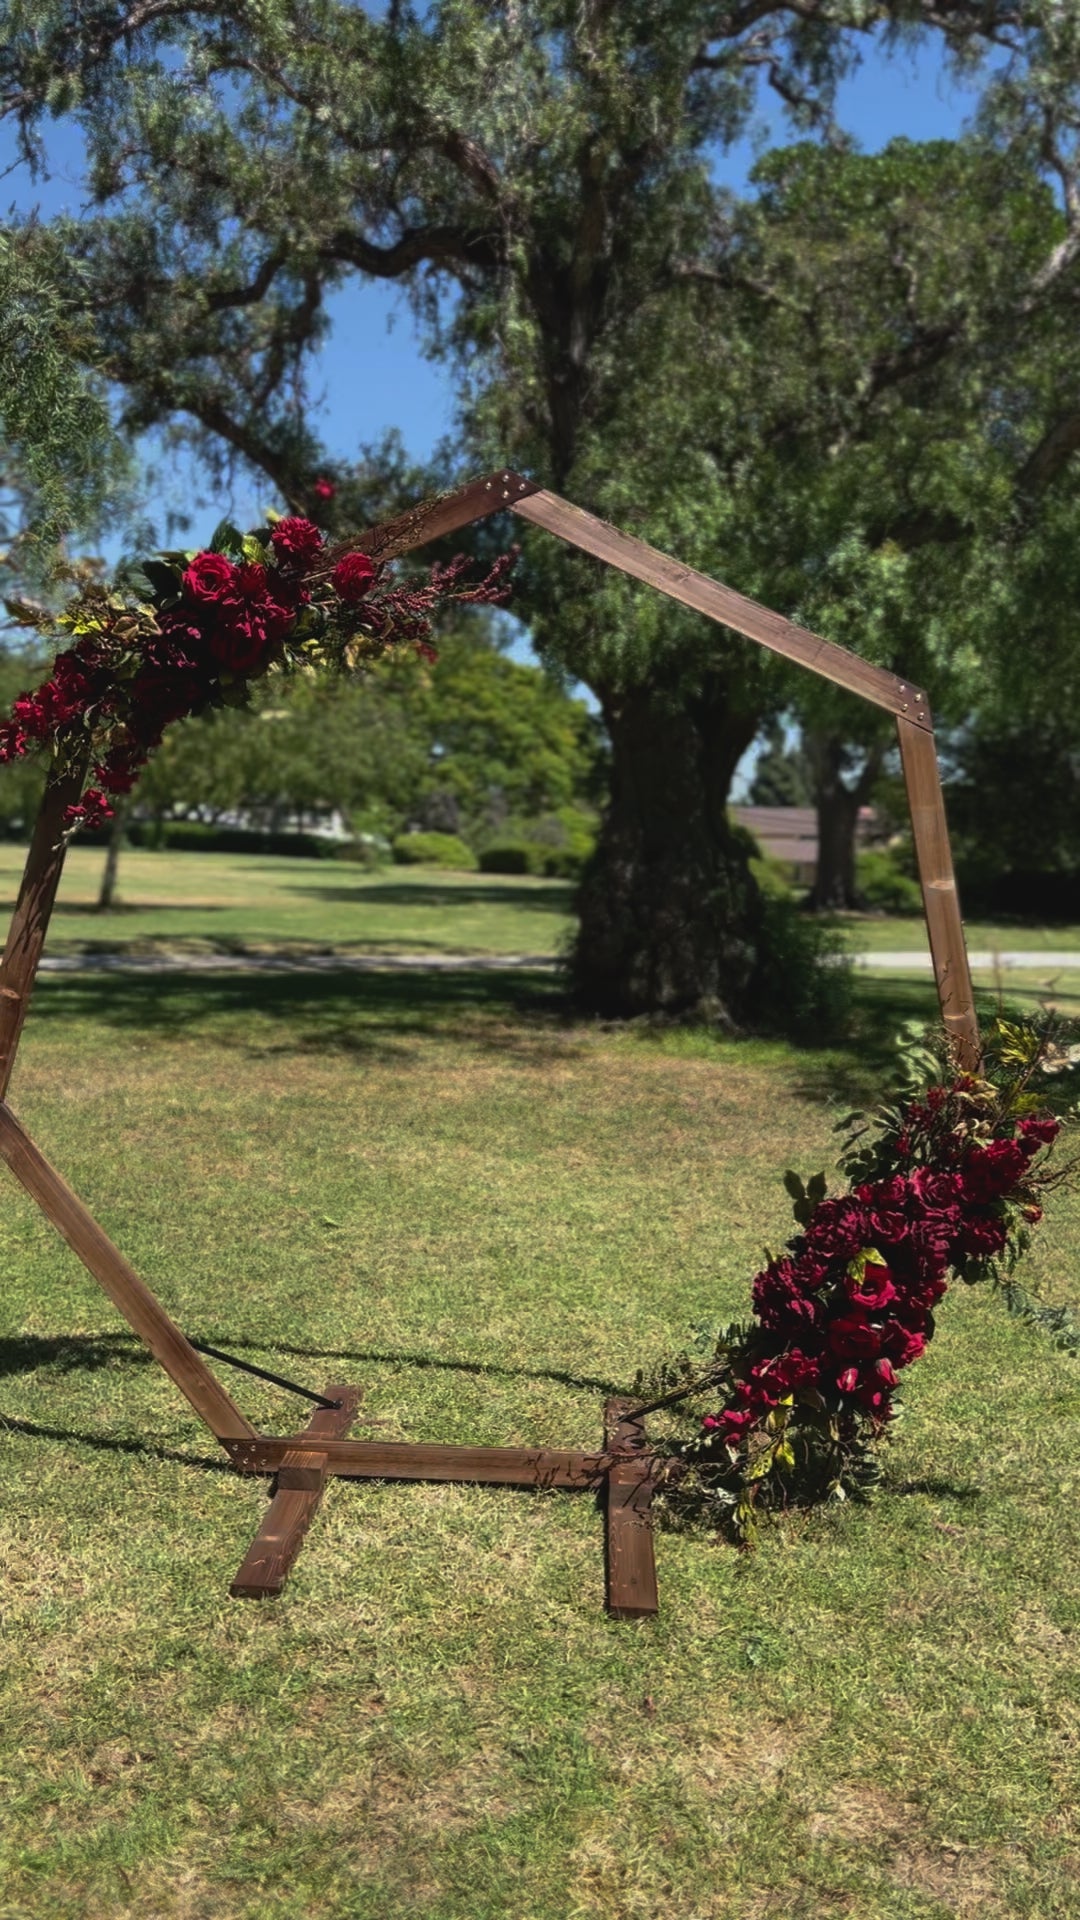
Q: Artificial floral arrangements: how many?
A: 2